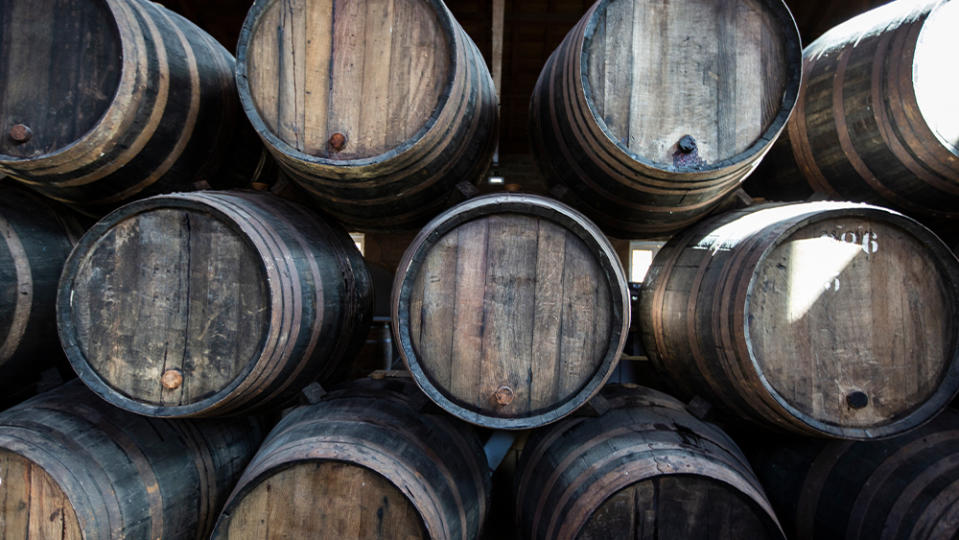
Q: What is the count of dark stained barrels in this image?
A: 12